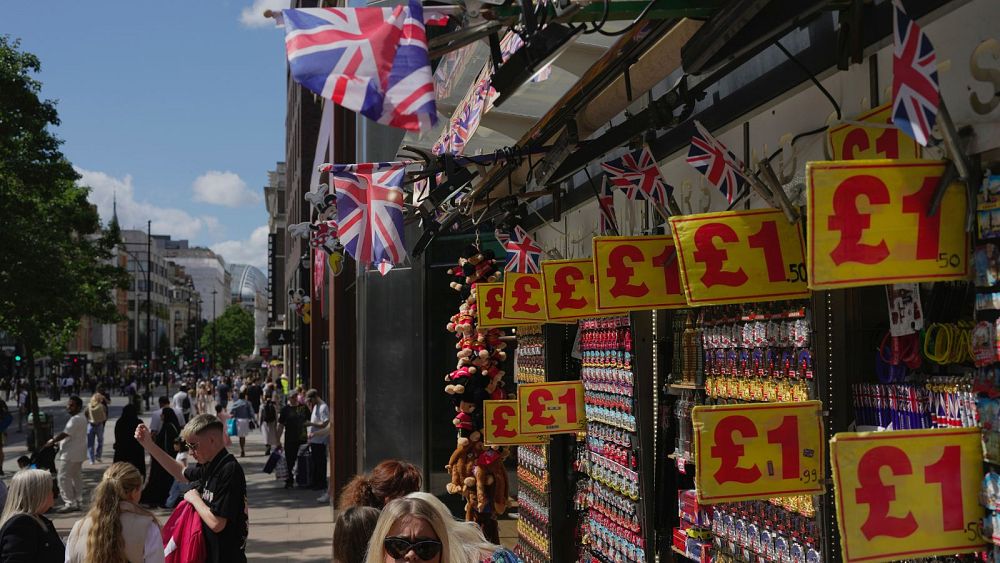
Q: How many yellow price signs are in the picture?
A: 11